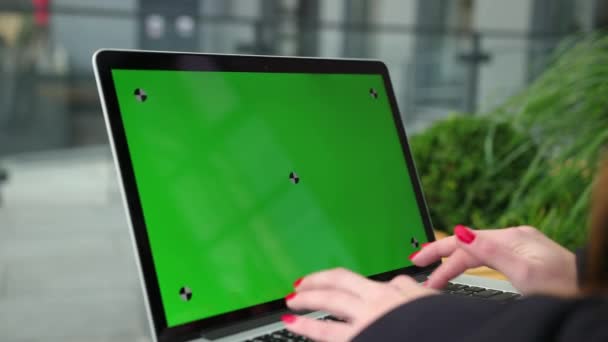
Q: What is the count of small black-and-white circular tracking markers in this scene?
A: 5